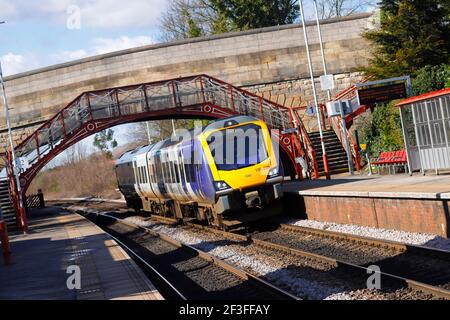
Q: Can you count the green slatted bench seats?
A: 0